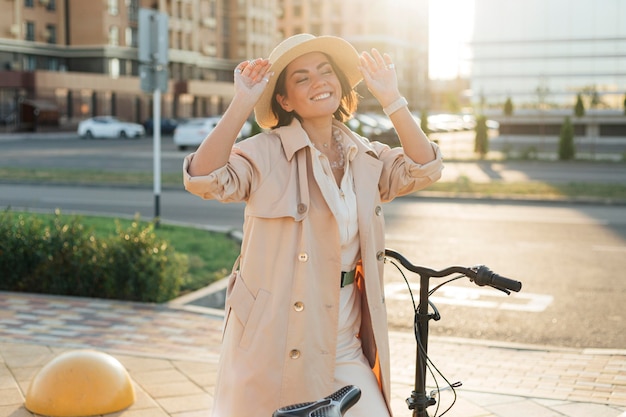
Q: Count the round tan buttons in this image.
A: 6